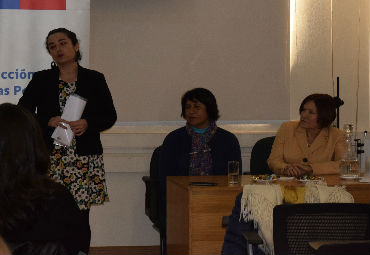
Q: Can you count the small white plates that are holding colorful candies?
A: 2